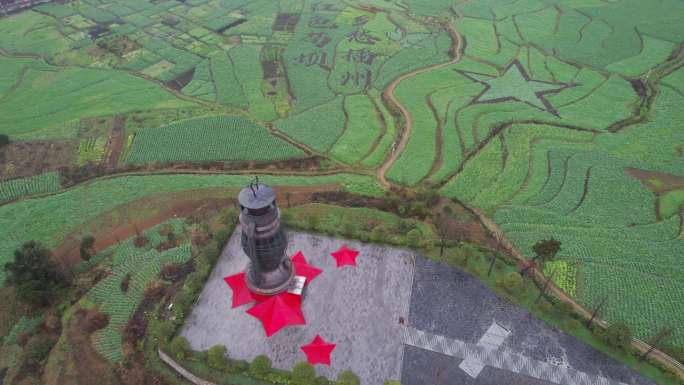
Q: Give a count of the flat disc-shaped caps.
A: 1